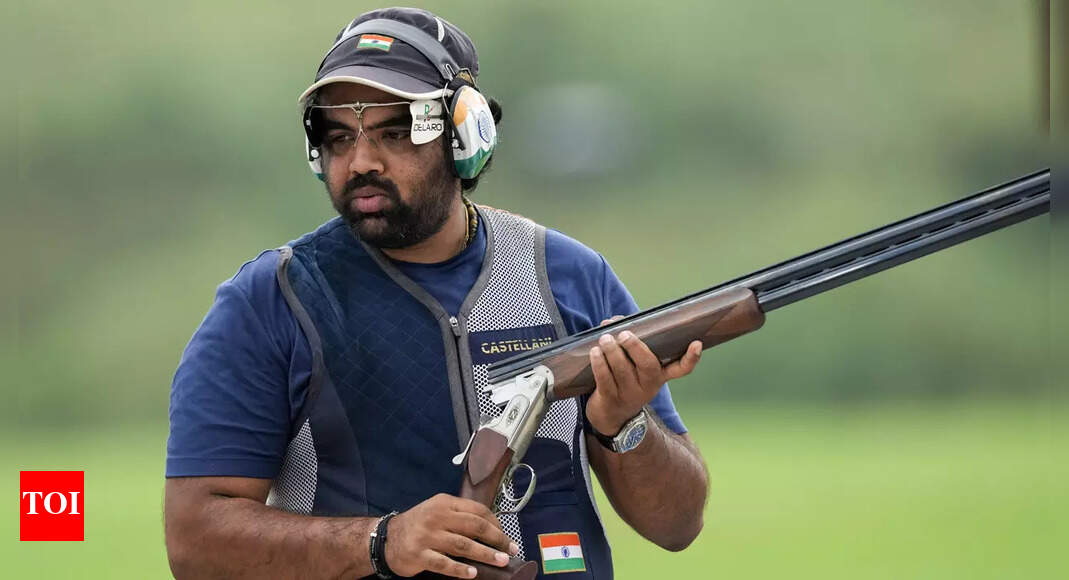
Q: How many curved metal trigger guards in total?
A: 1